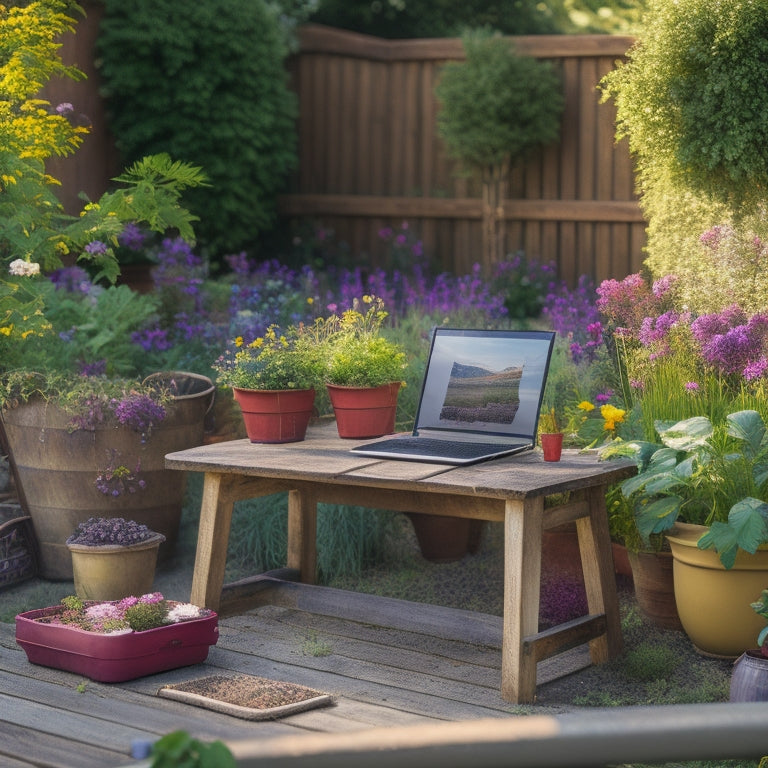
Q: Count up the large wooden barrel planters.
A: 1